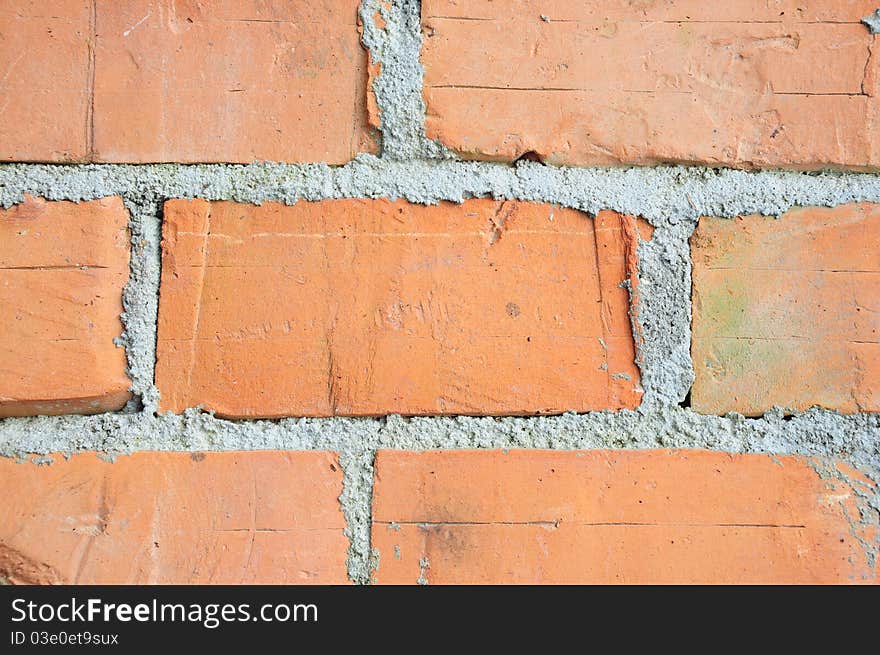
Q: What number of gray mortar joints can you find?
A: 6